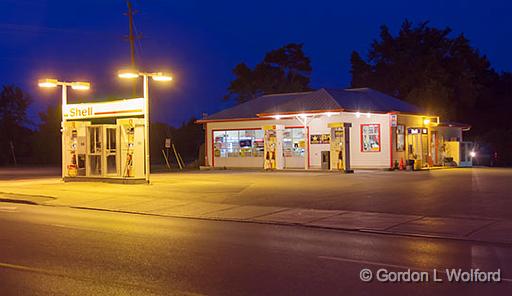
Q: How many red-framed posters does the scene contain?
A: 1